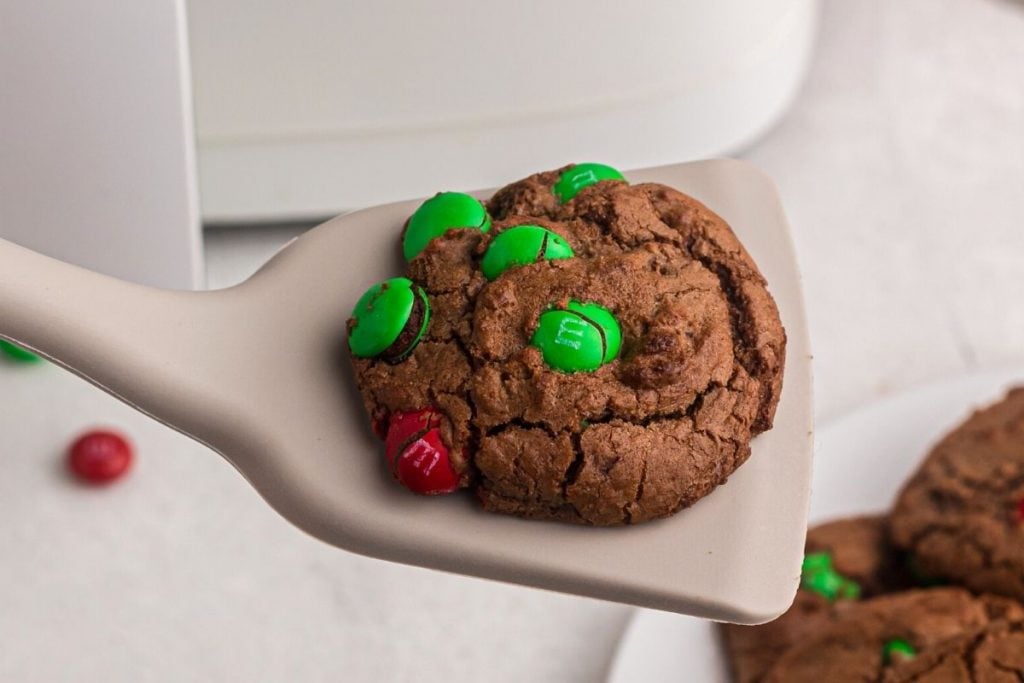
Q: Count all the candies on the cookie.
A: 6